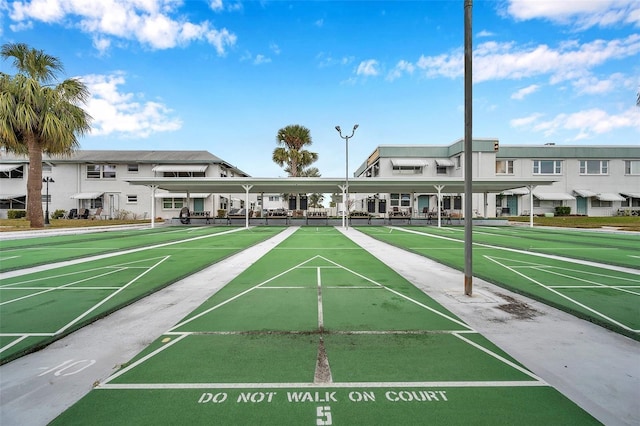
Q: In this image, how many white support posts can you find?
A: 5